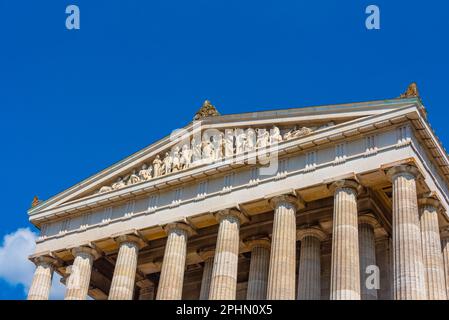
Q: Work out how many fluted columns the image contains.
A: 15